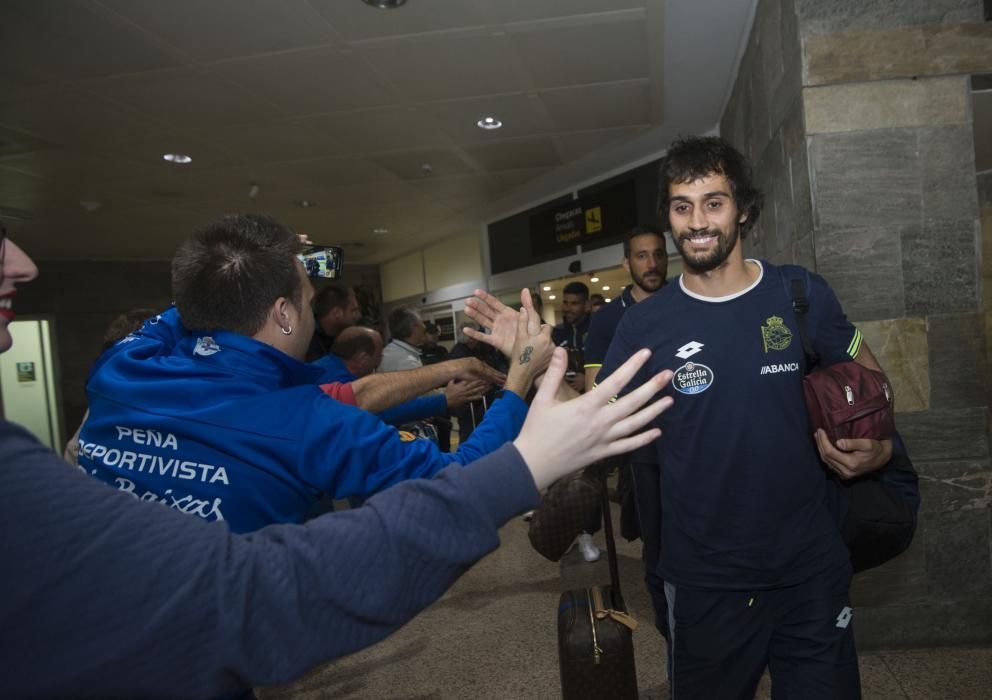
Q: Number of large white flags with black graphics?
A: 0